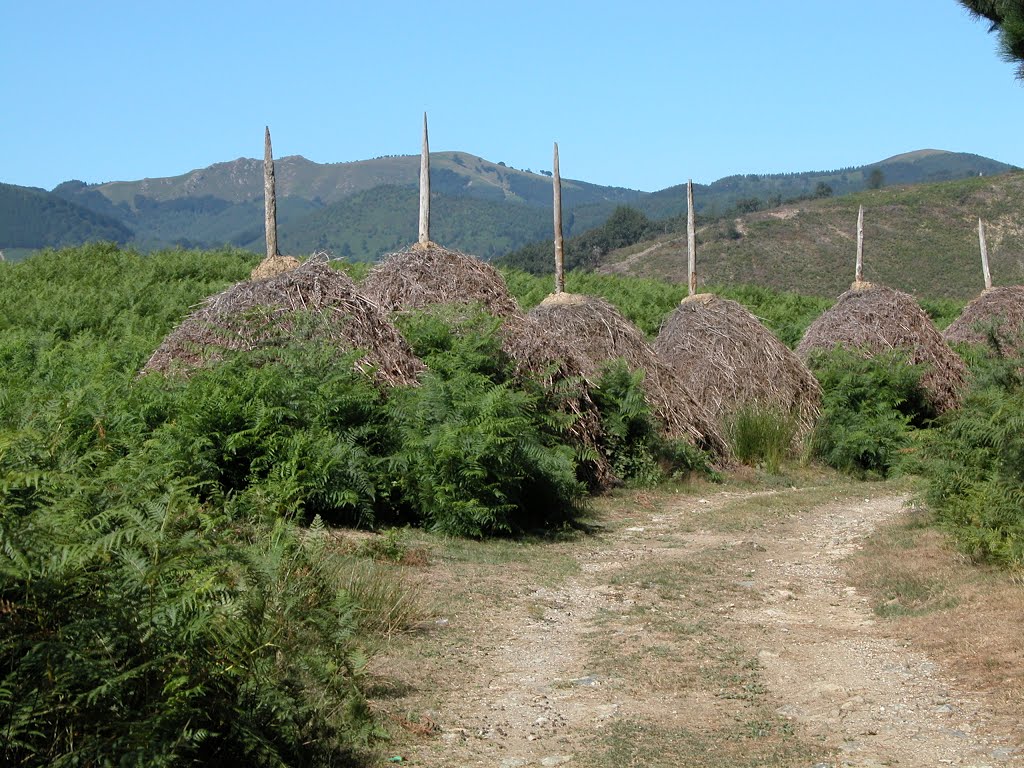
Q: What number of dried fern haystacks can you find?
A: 6